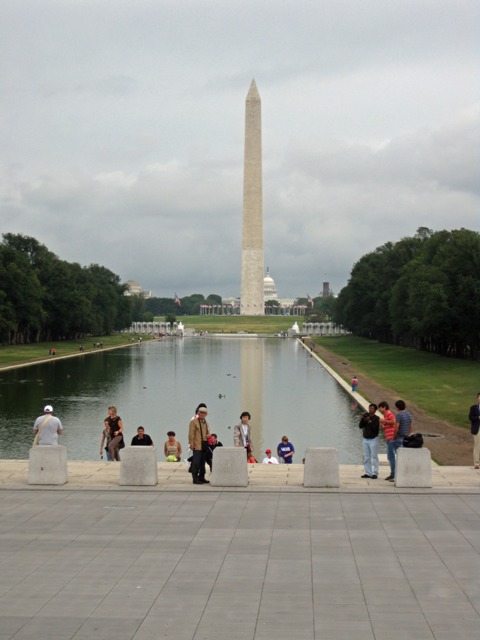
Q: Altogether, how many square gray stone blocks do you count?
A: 5